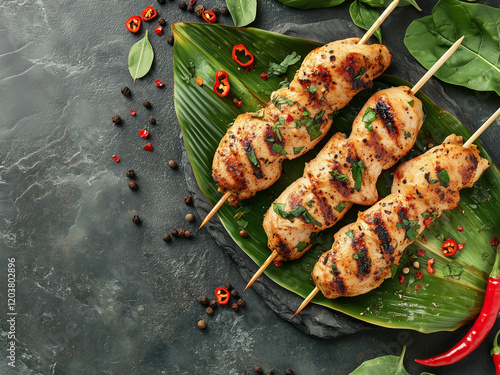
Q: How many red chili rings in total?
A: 7